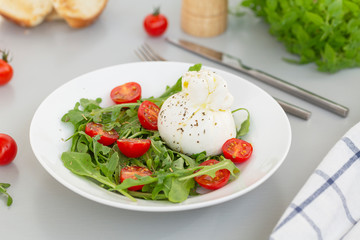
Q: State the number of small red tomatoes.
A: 10